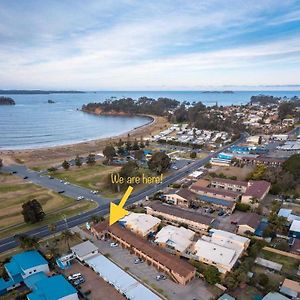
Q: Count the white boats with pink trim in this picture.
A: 0